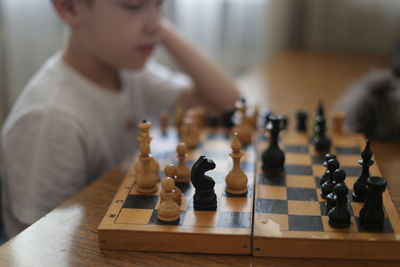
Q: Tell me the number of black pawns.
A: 4